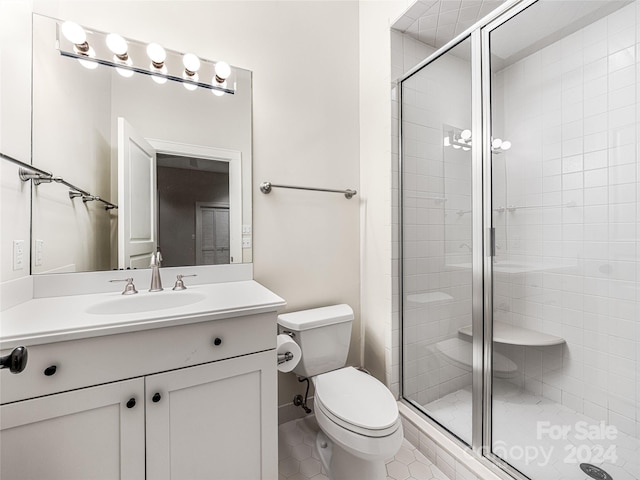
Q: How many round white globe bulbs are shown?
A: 5